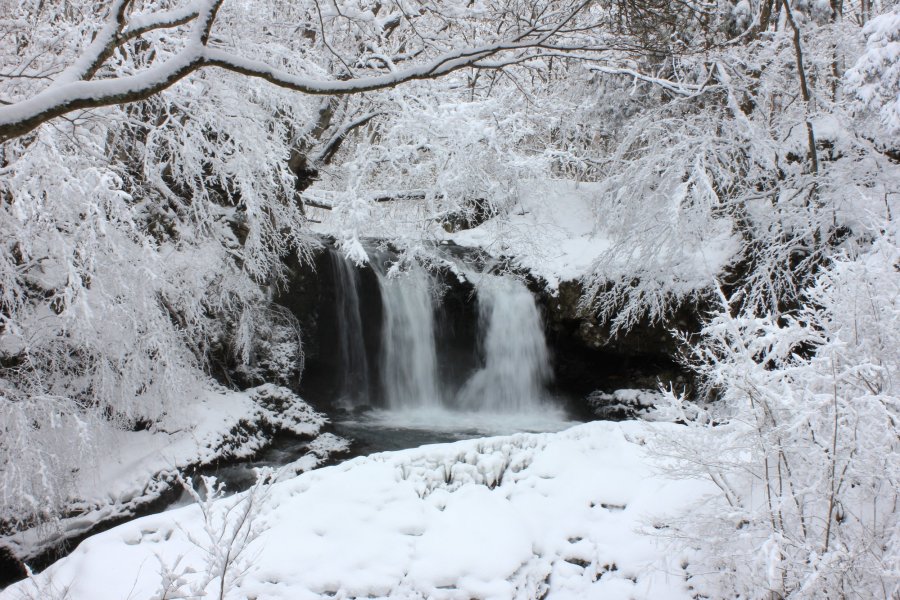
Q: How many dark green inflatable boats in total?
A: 0